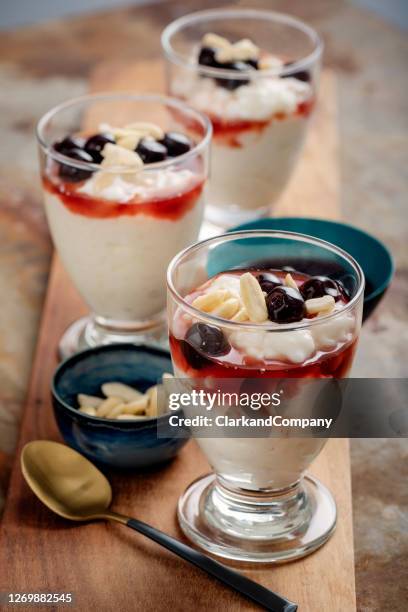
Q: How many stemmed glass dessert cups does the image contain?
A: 3